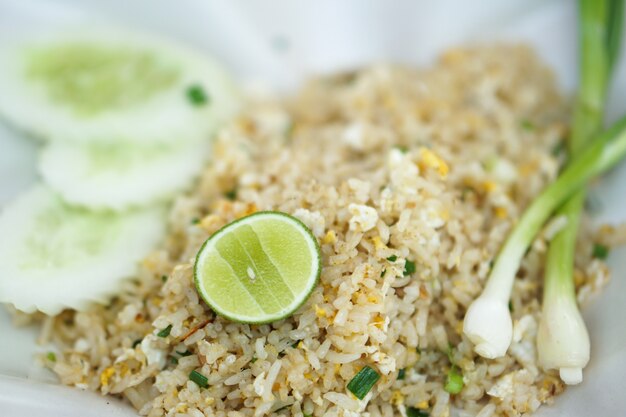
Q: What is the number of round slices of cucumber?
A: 3